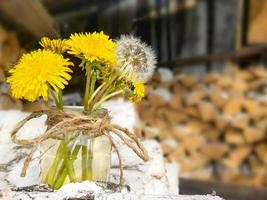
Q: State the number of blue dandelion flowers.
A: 0